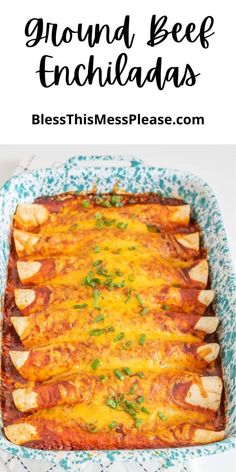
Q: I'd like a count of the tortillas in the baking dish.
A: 8